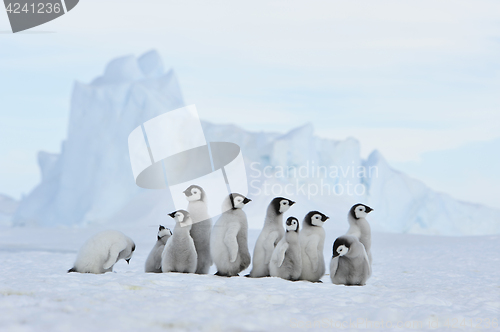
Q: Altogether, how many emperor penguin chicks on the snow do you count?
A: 10